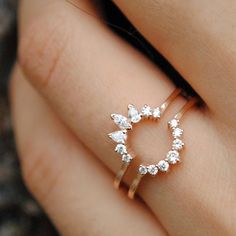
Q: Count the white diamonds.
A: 14